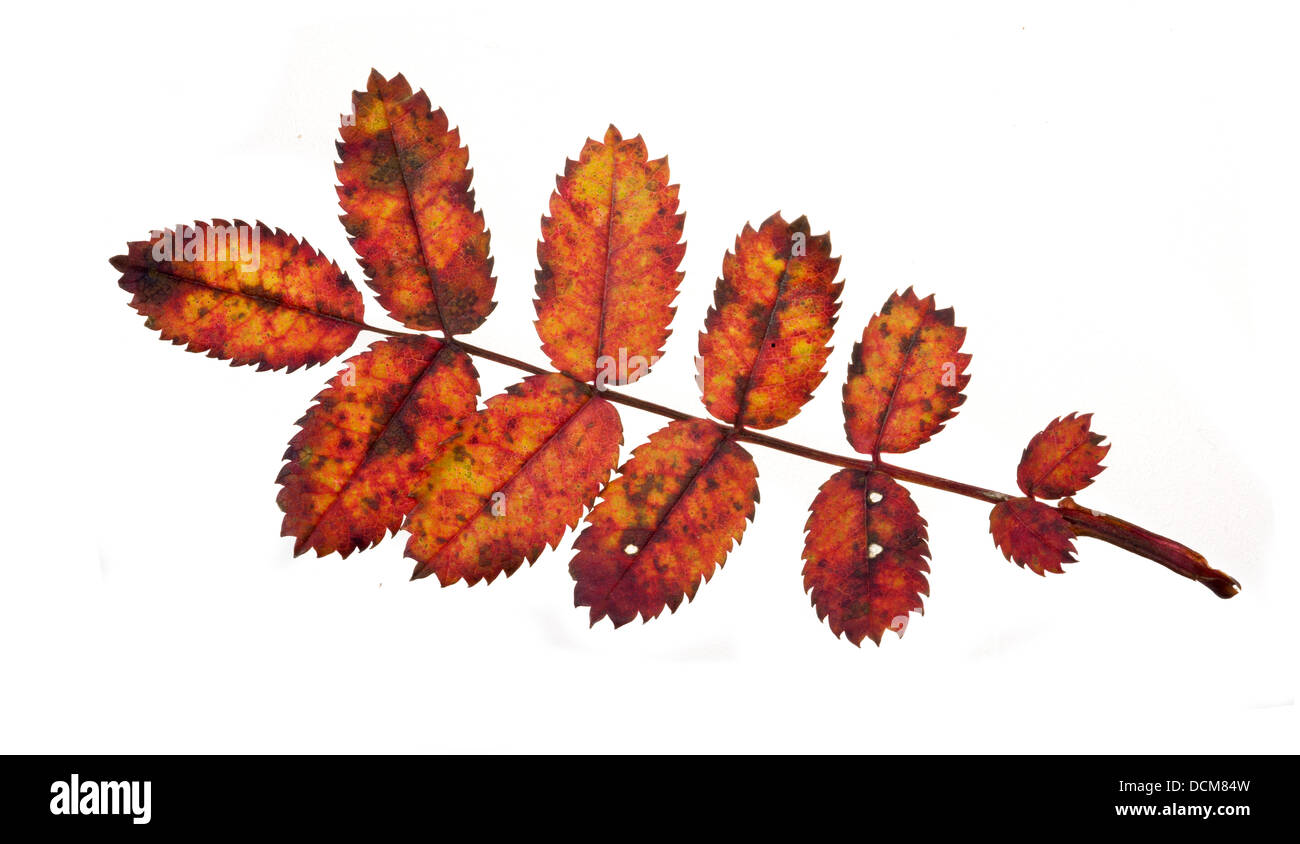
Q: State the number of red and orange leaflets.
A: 11